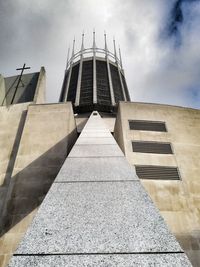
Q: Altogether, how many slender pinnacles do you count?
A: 7